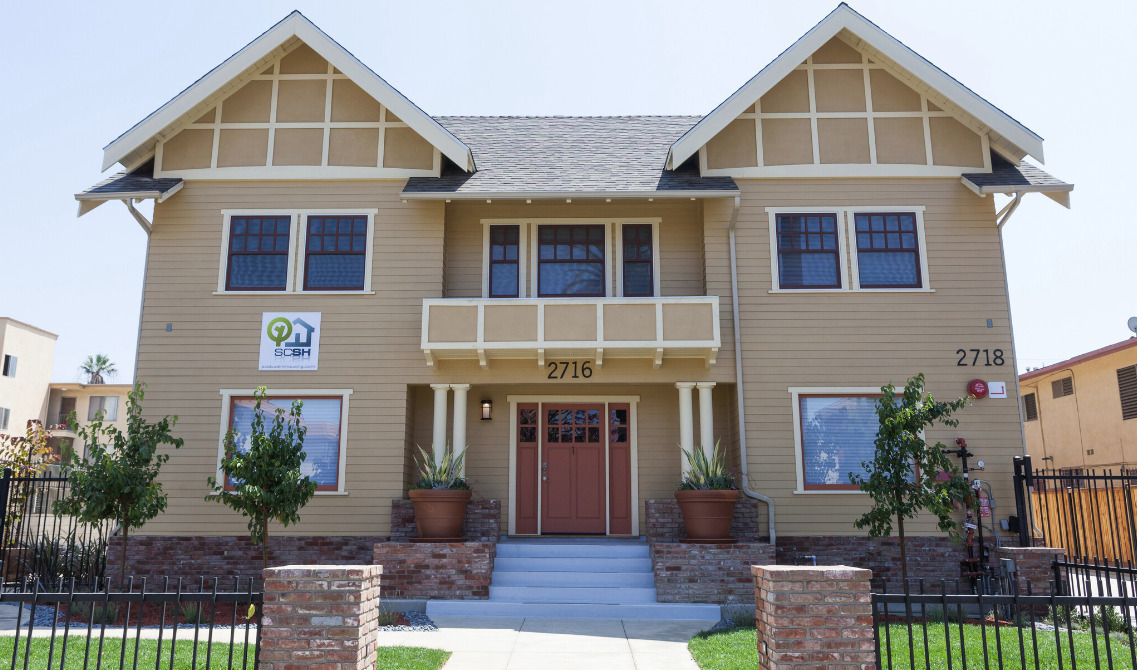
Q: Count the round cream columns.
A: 4